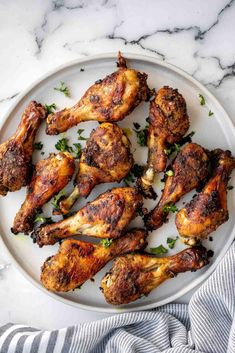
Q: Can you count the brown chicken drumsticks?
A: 10